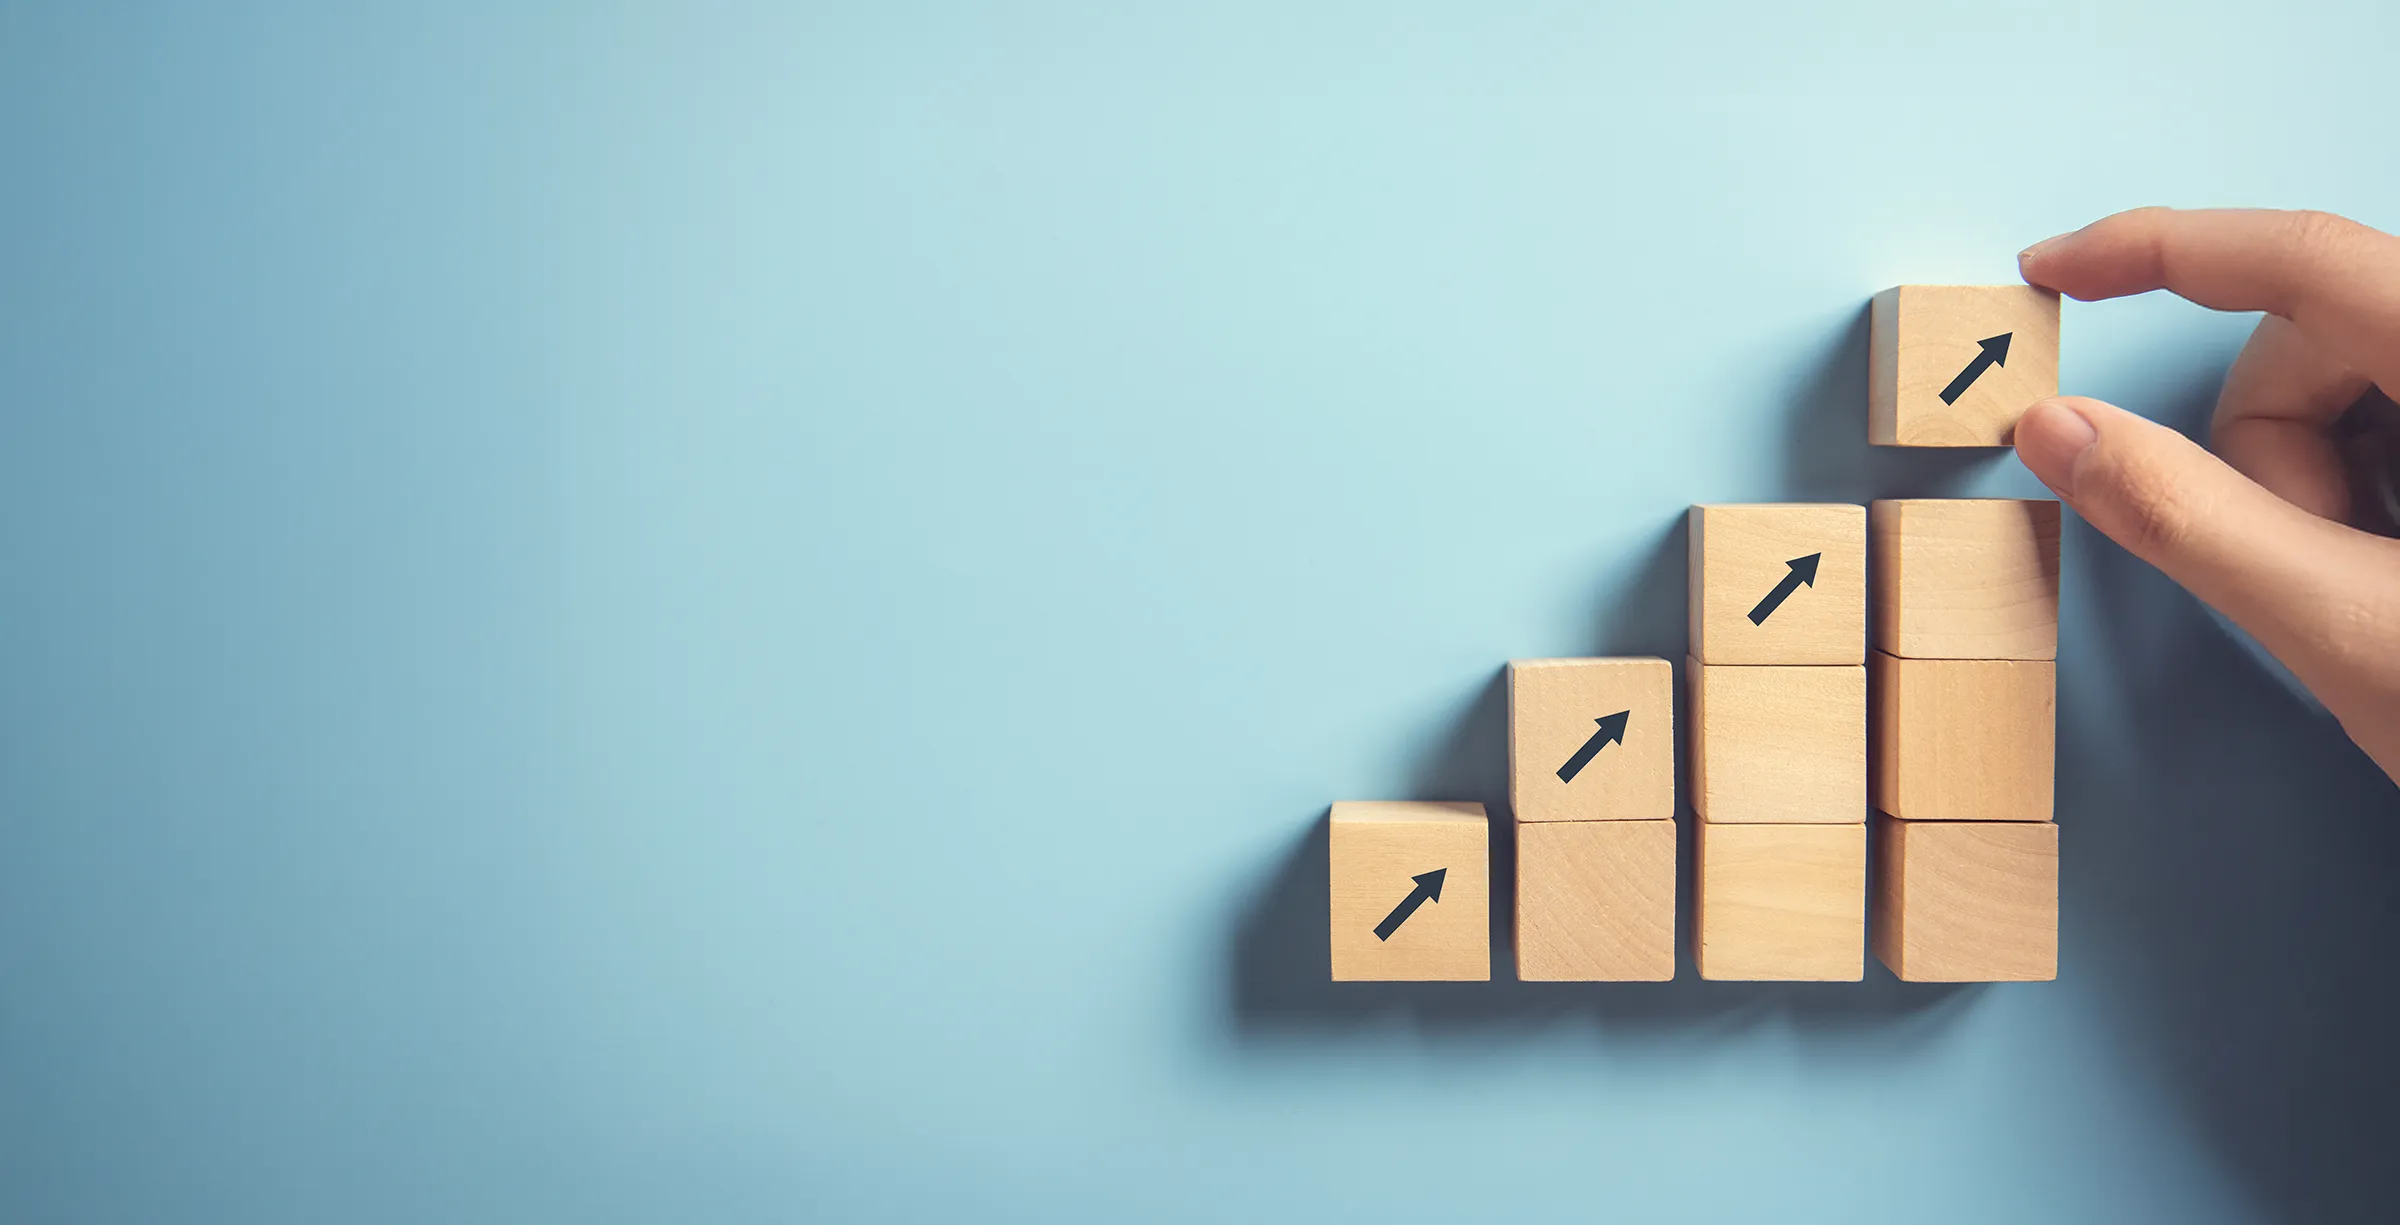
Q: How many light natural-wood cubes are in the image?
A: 10